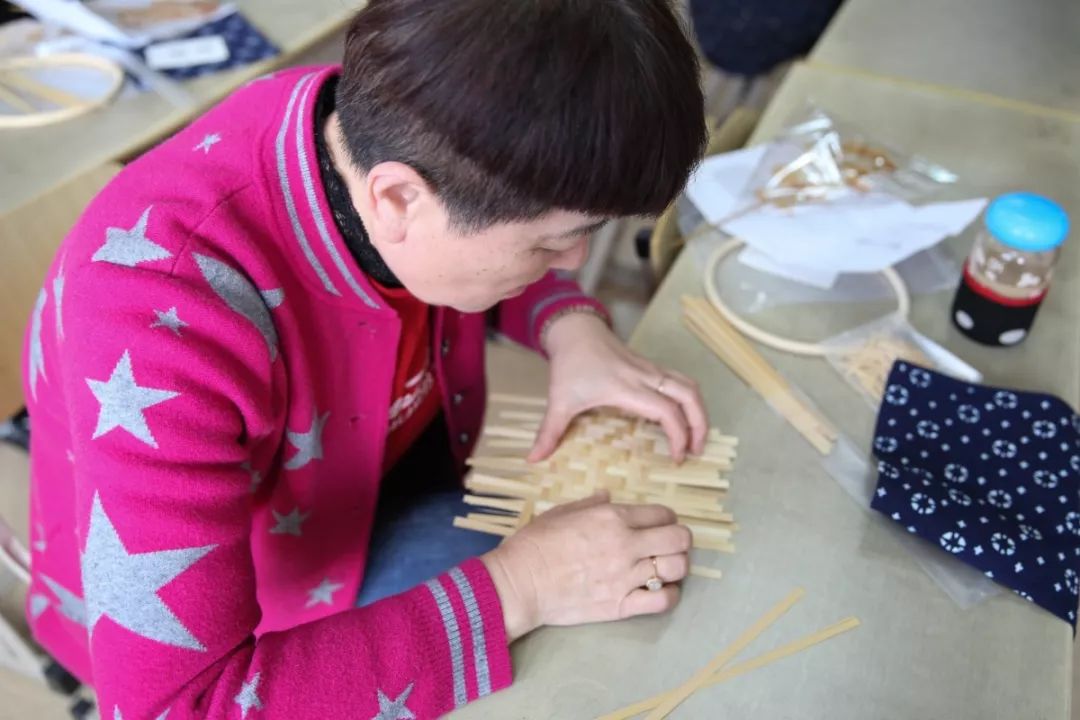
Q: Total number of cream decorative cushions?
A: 0